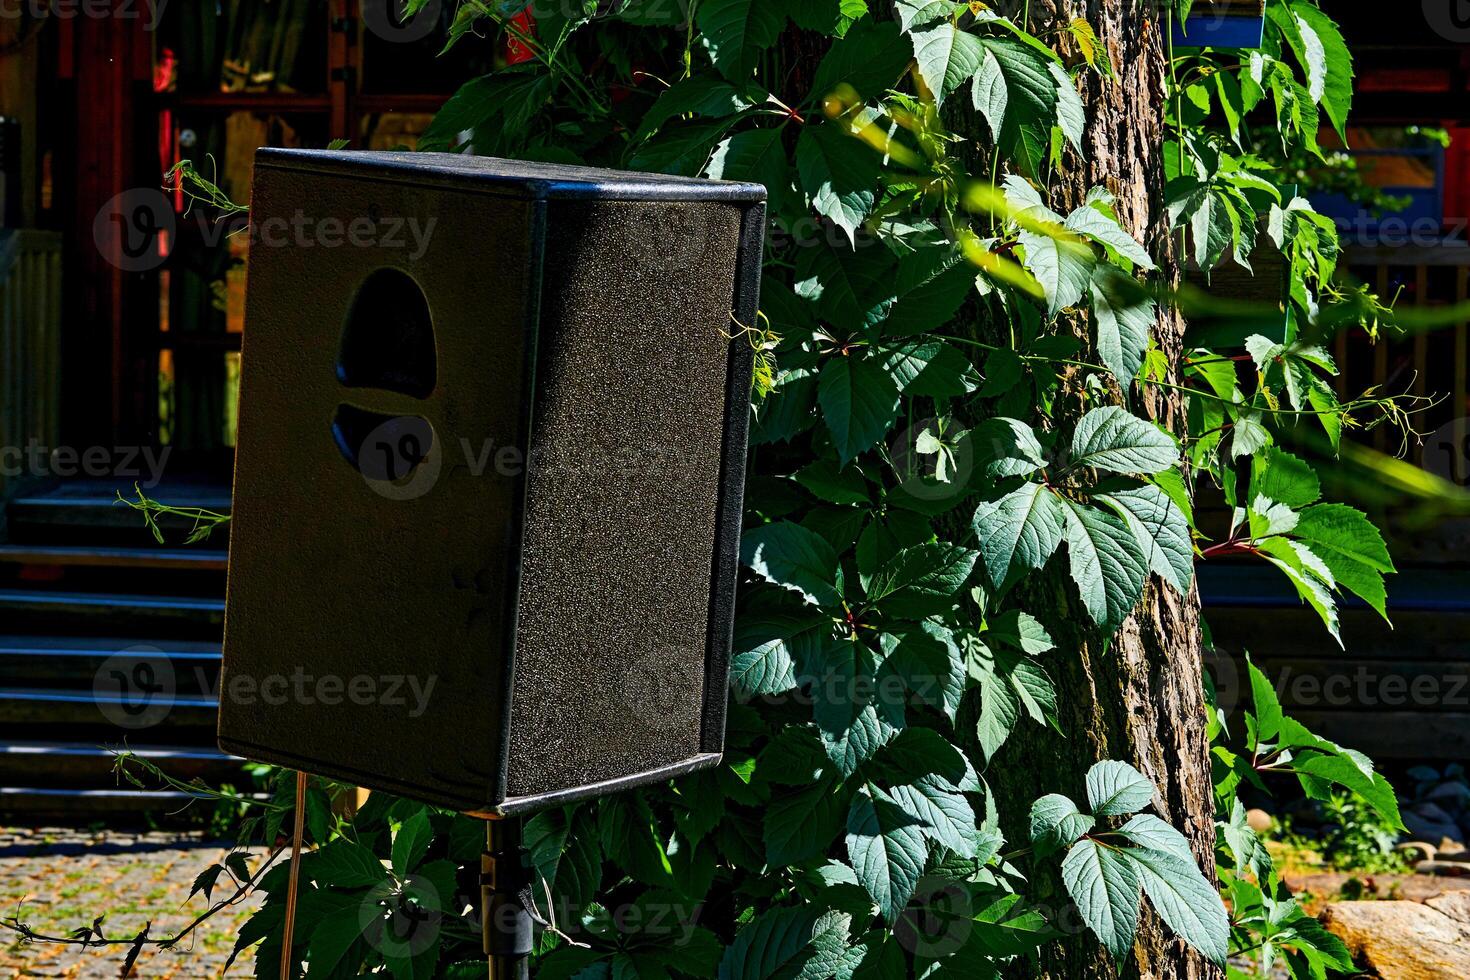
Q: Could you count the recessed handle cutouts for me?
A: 2